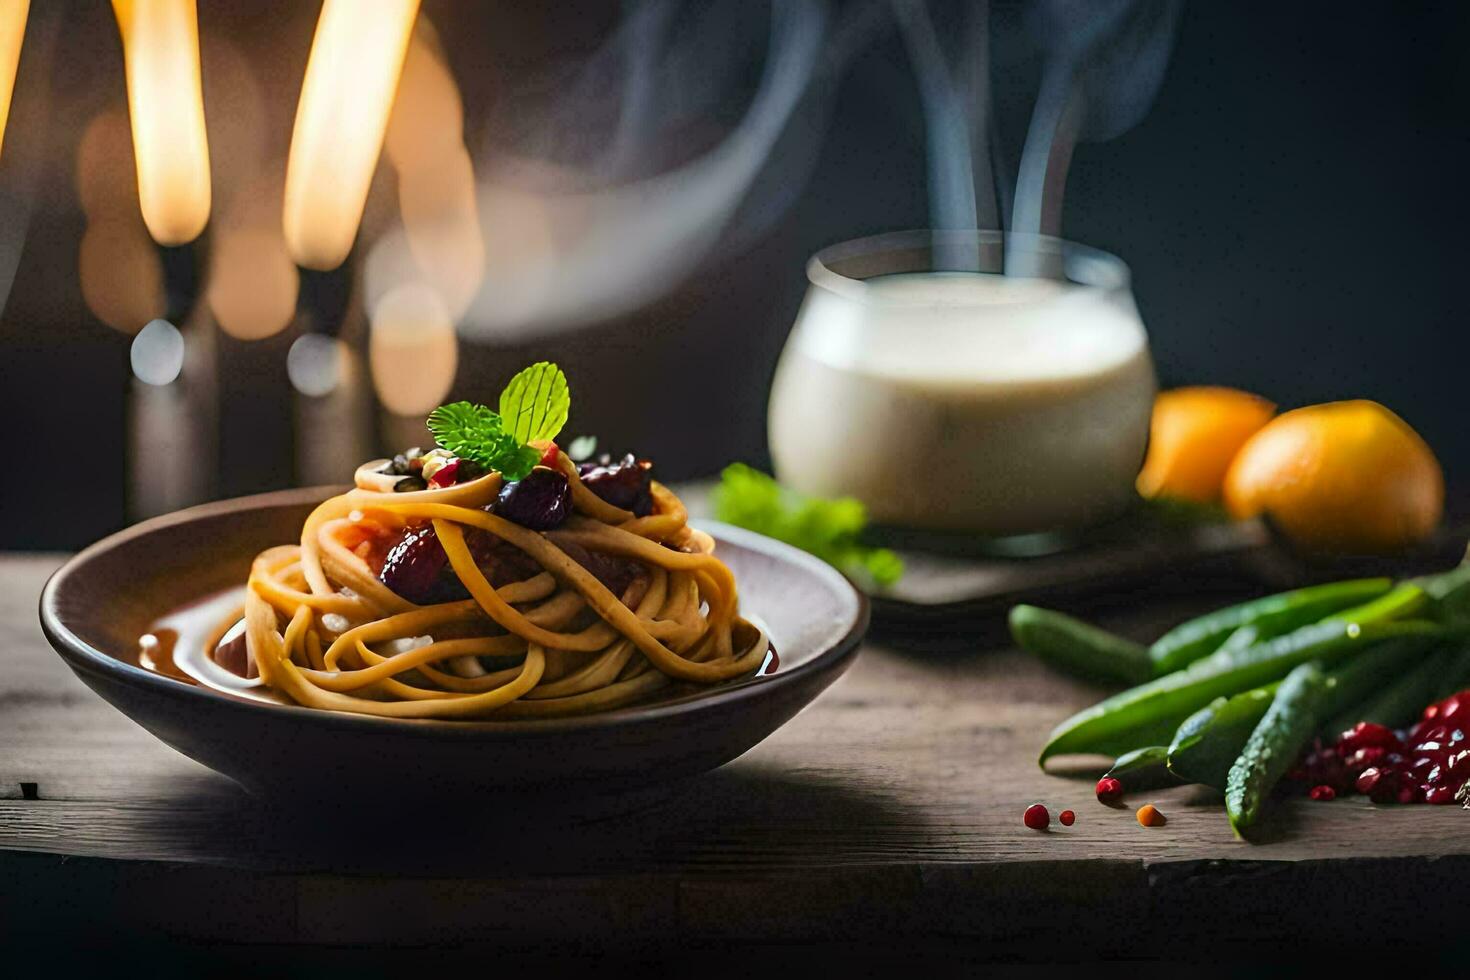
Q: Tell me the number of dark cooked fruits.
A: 3